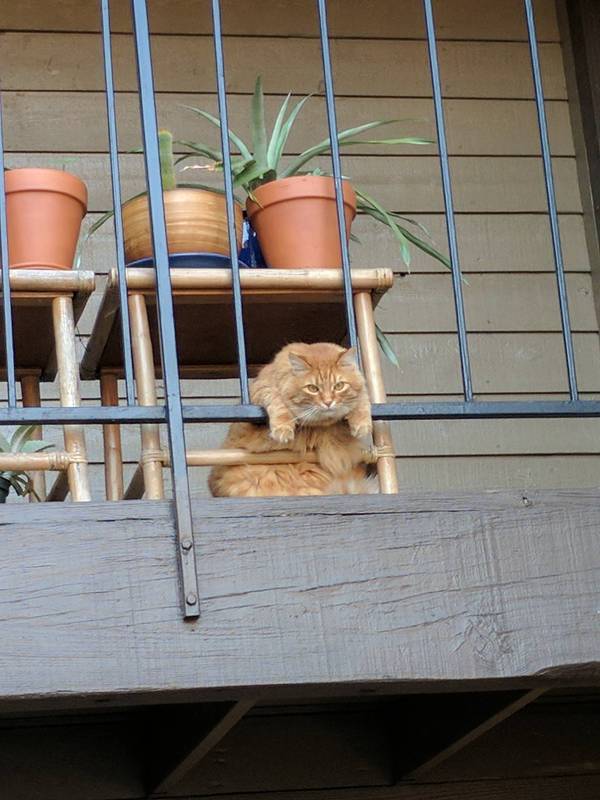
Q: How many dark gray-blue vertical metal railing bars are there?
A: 7